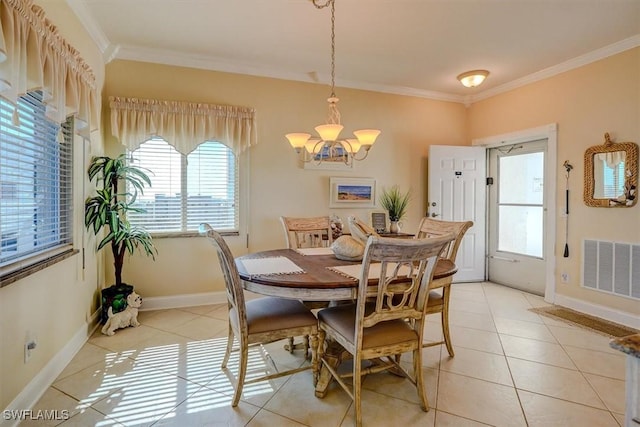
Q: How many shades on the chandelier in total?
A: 5